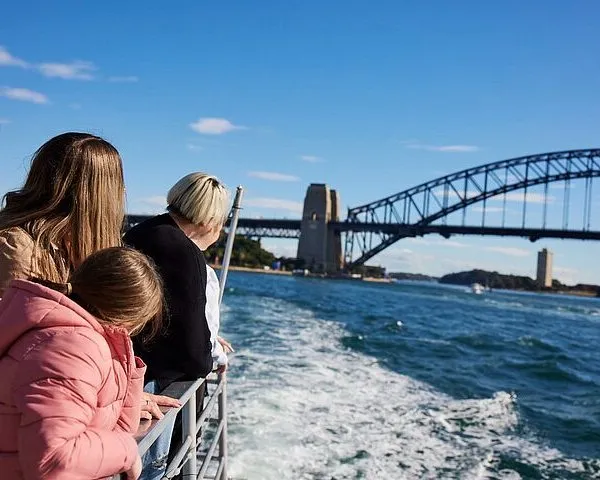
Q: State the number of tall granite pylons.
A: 2